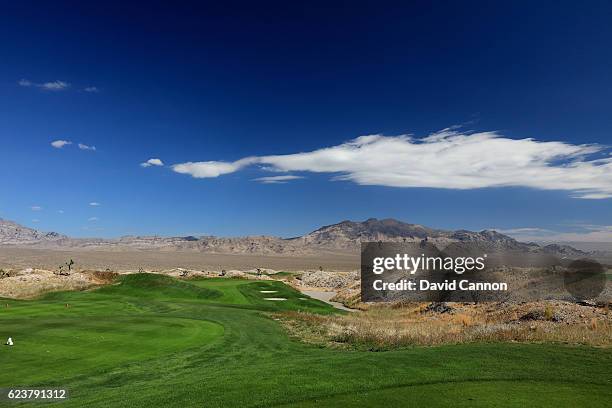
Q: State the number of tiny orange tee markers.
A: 2